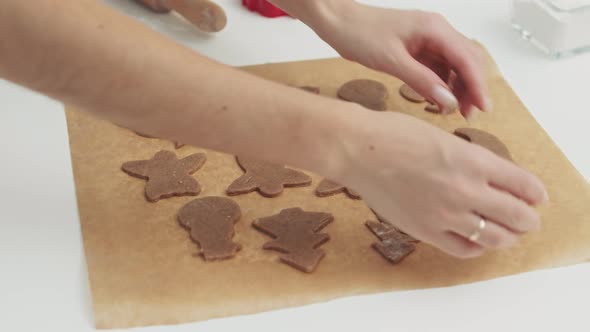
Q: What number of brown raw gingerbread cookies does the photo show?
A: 11